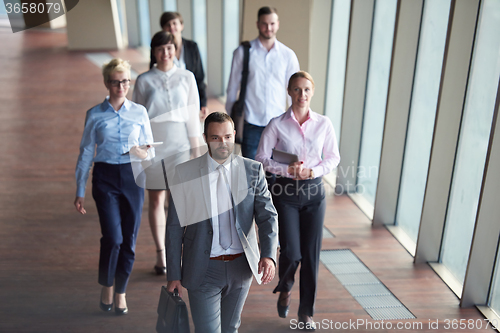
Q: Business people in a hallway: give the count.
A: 6